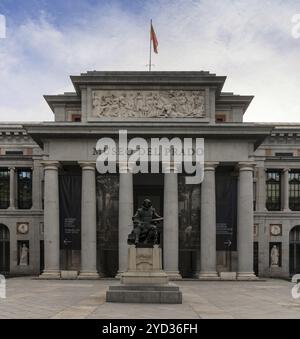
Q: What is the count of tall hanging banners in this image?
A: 4